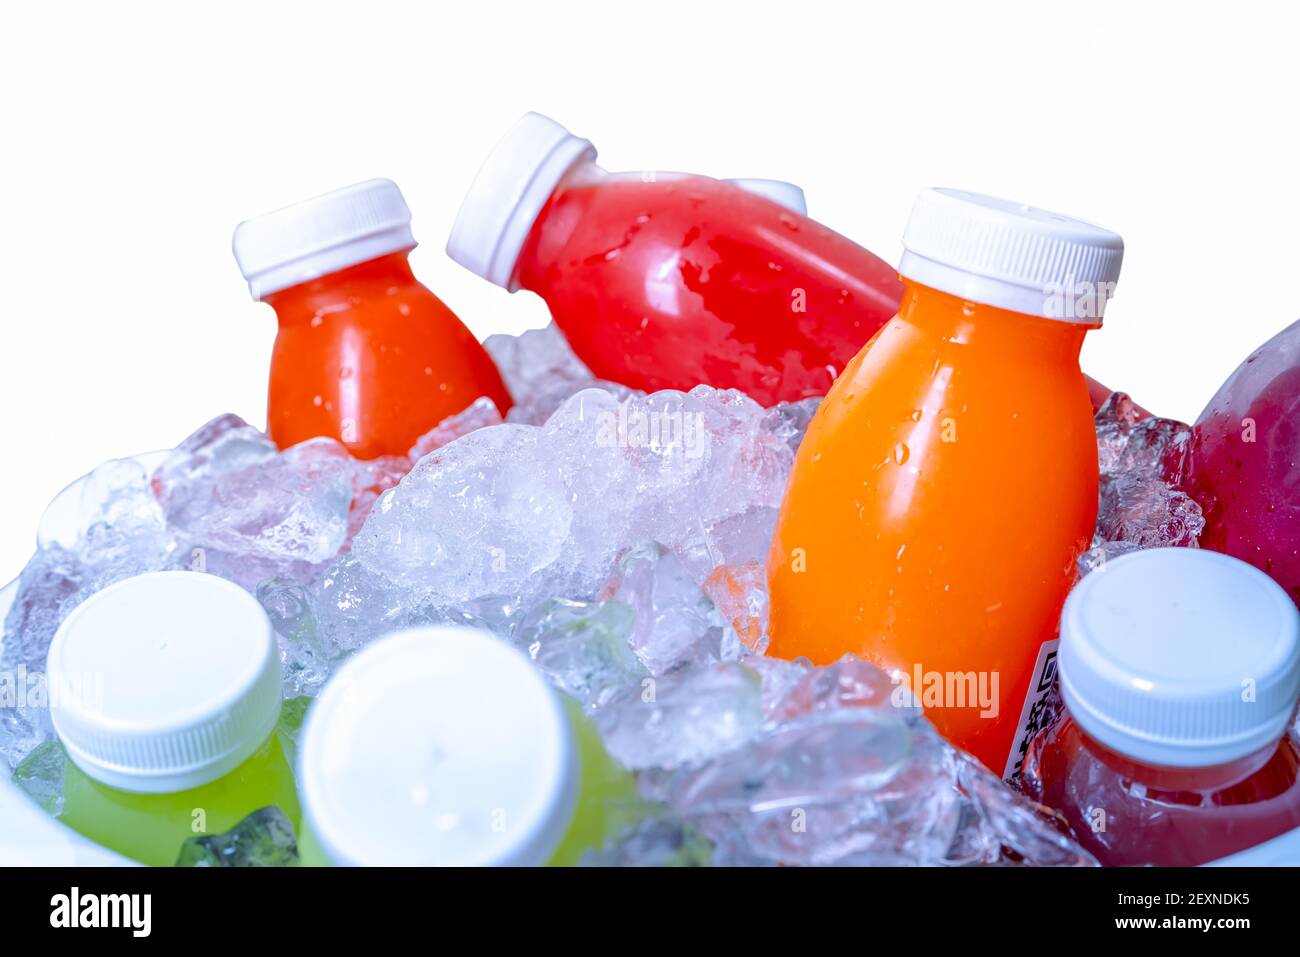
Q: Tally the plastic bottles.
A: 8